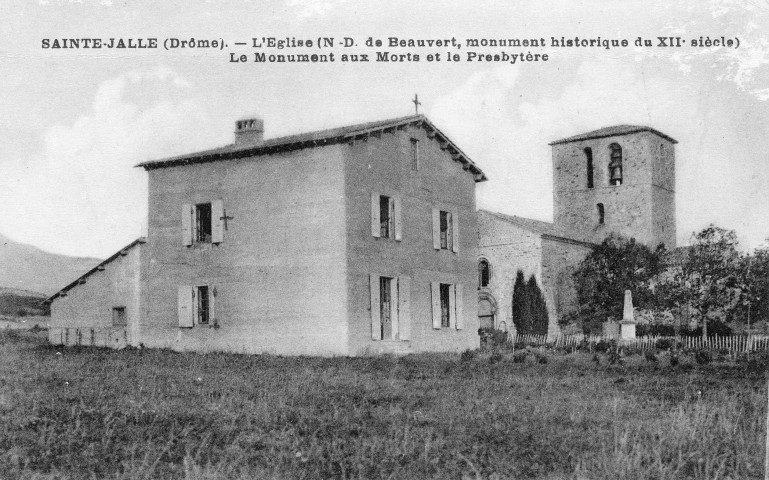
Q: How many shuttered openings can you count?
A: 6